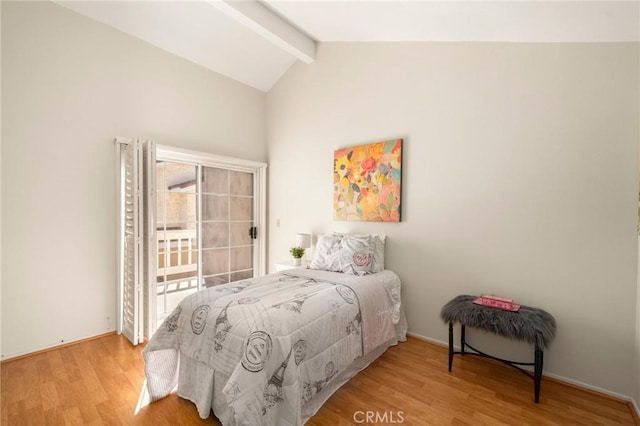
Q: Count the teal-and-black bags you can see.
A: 0